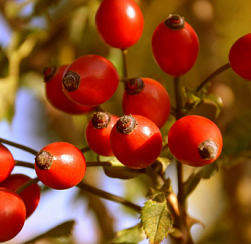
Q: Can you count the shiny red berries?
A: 13